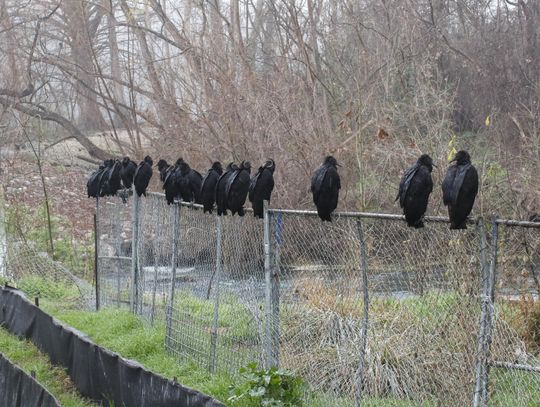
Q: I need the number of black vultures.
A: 15